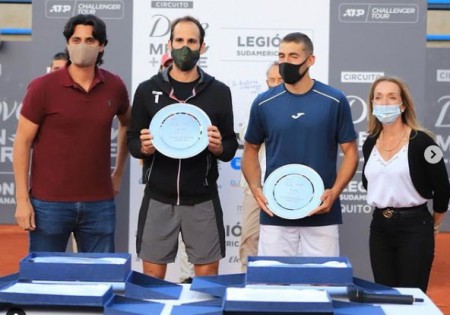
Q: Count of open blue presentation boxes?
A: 4